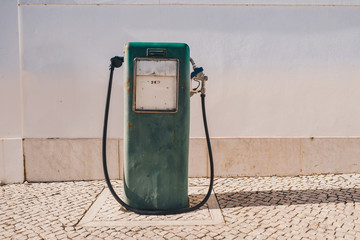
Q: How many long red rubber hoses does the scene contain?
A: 0